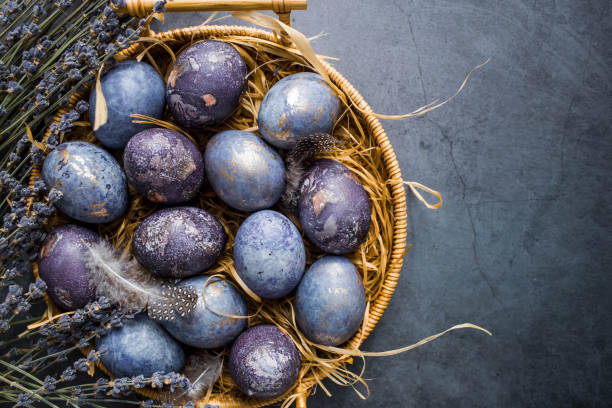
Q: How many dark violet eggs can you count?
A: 6